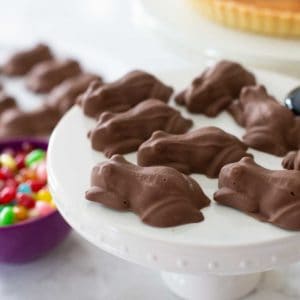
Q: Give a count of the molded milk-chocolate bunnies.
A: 0